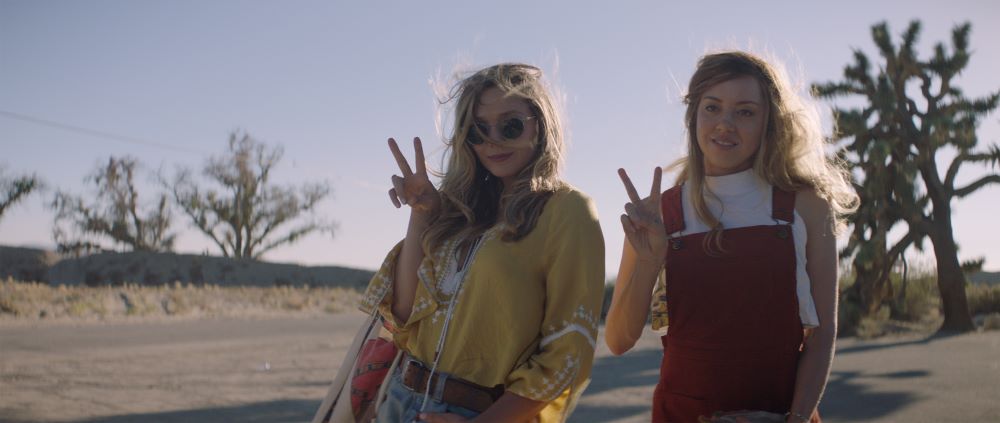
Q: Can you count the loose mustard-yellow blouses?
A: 1